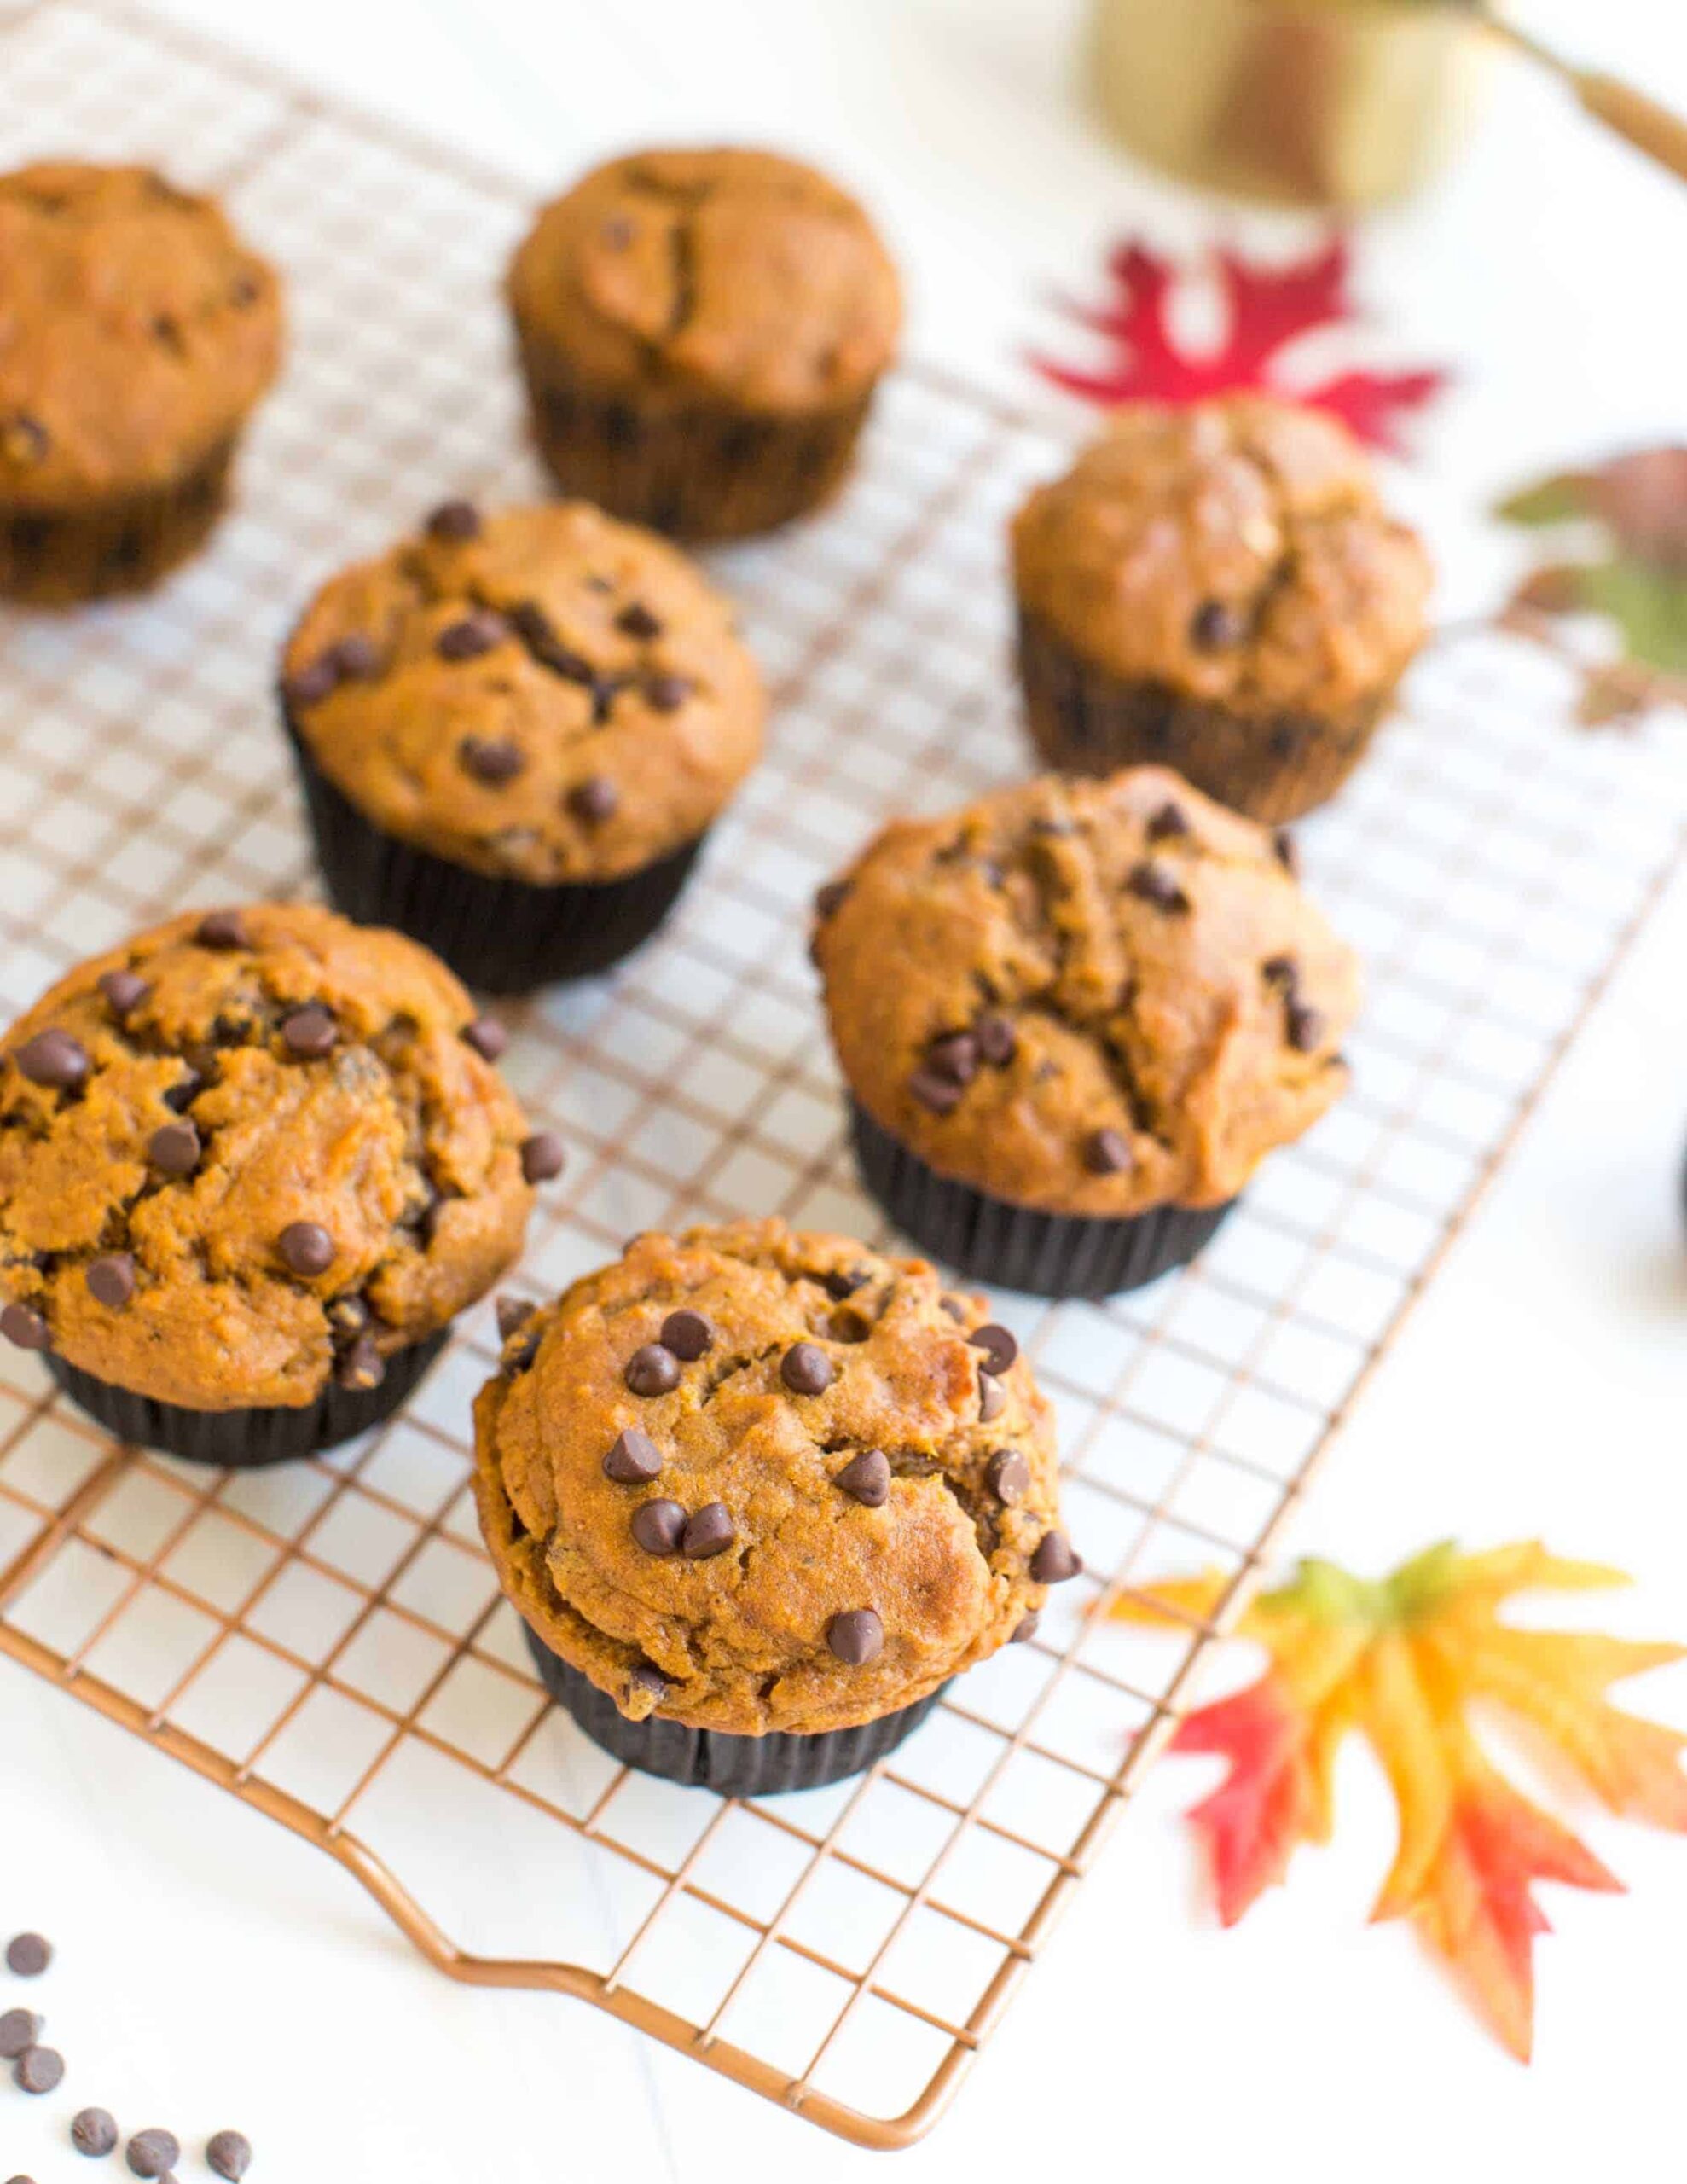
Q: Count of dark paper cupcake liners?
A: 4